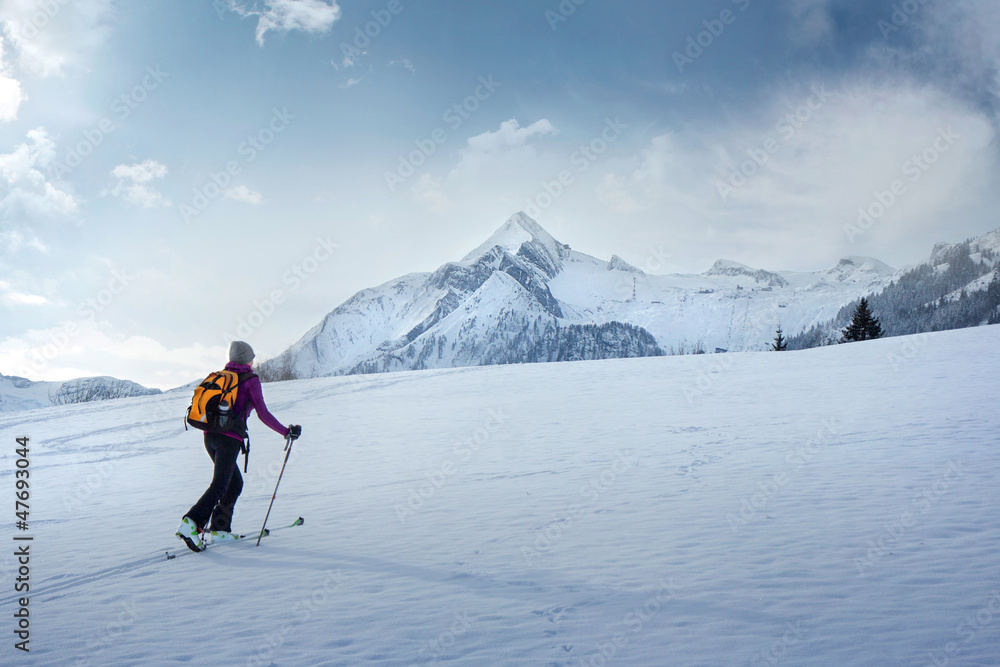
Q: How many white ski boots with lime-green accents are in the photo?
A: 2